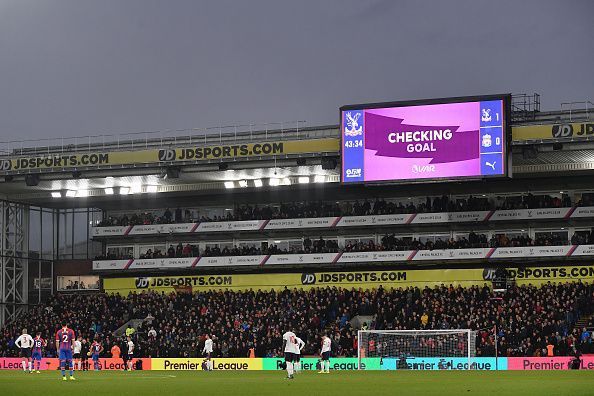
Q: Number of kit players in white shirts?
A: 7